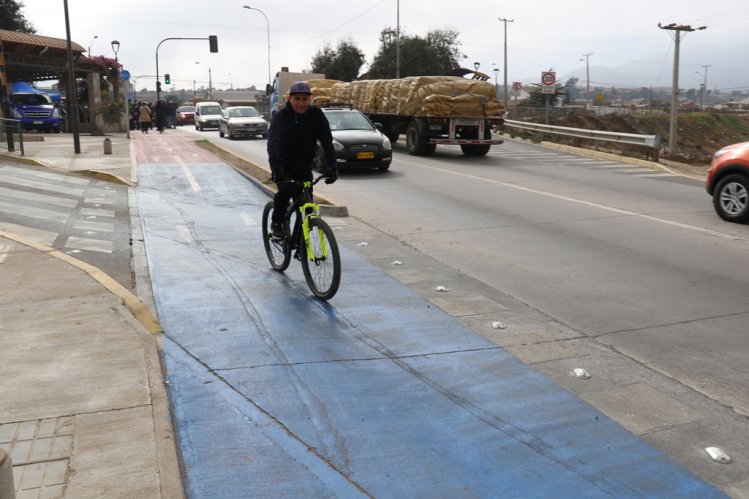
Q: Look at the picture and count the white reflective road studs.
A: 13